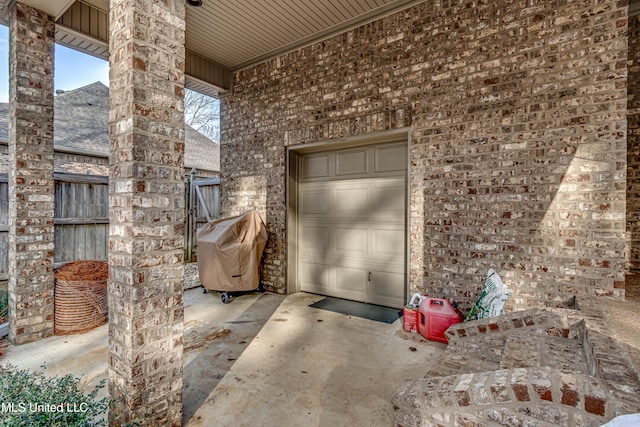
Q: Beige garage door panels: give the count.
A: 12